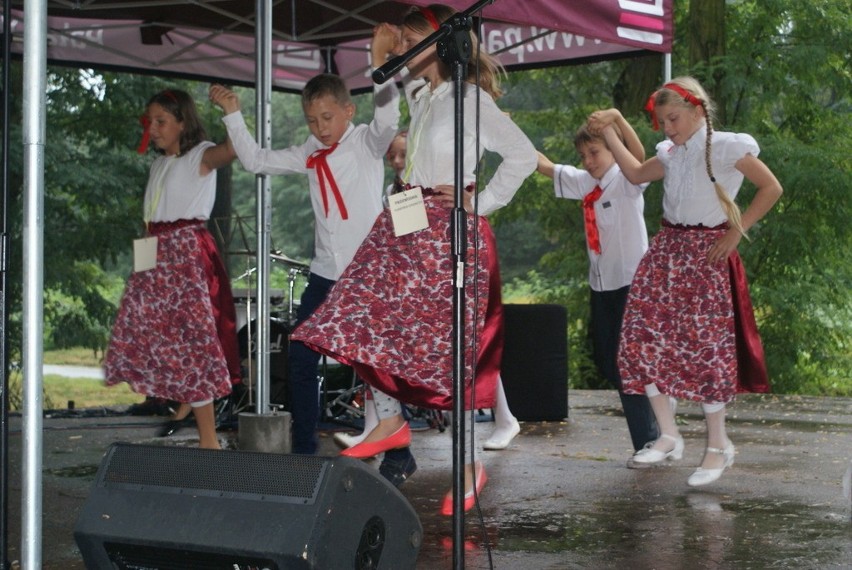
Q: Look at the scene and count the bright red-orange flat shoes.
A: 2